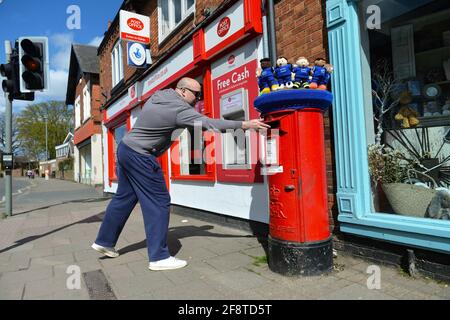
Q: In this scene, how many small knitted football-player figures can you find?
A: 4